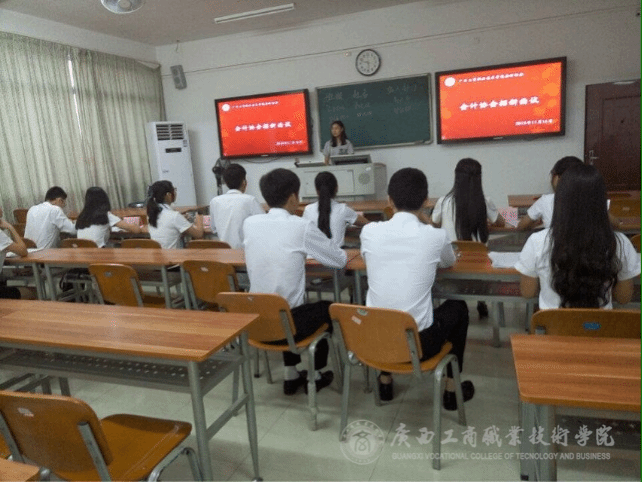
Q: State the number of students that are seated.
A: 11